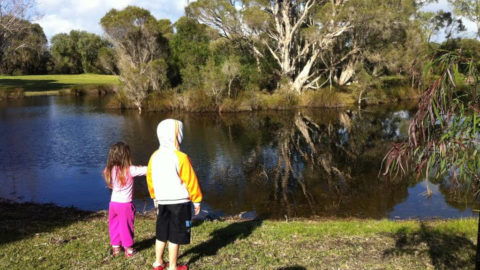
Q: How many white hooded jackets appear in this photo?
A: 1